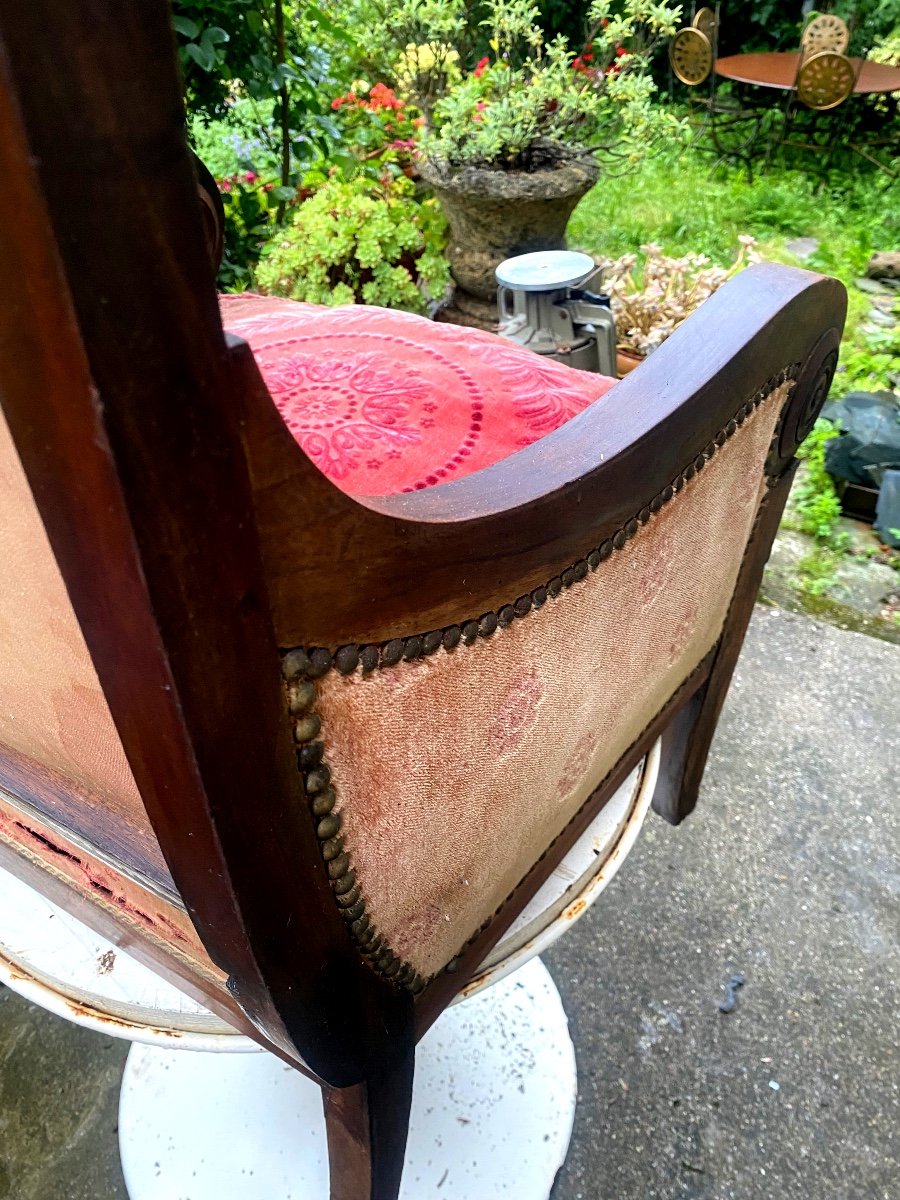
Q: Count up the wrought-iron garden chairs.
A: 4